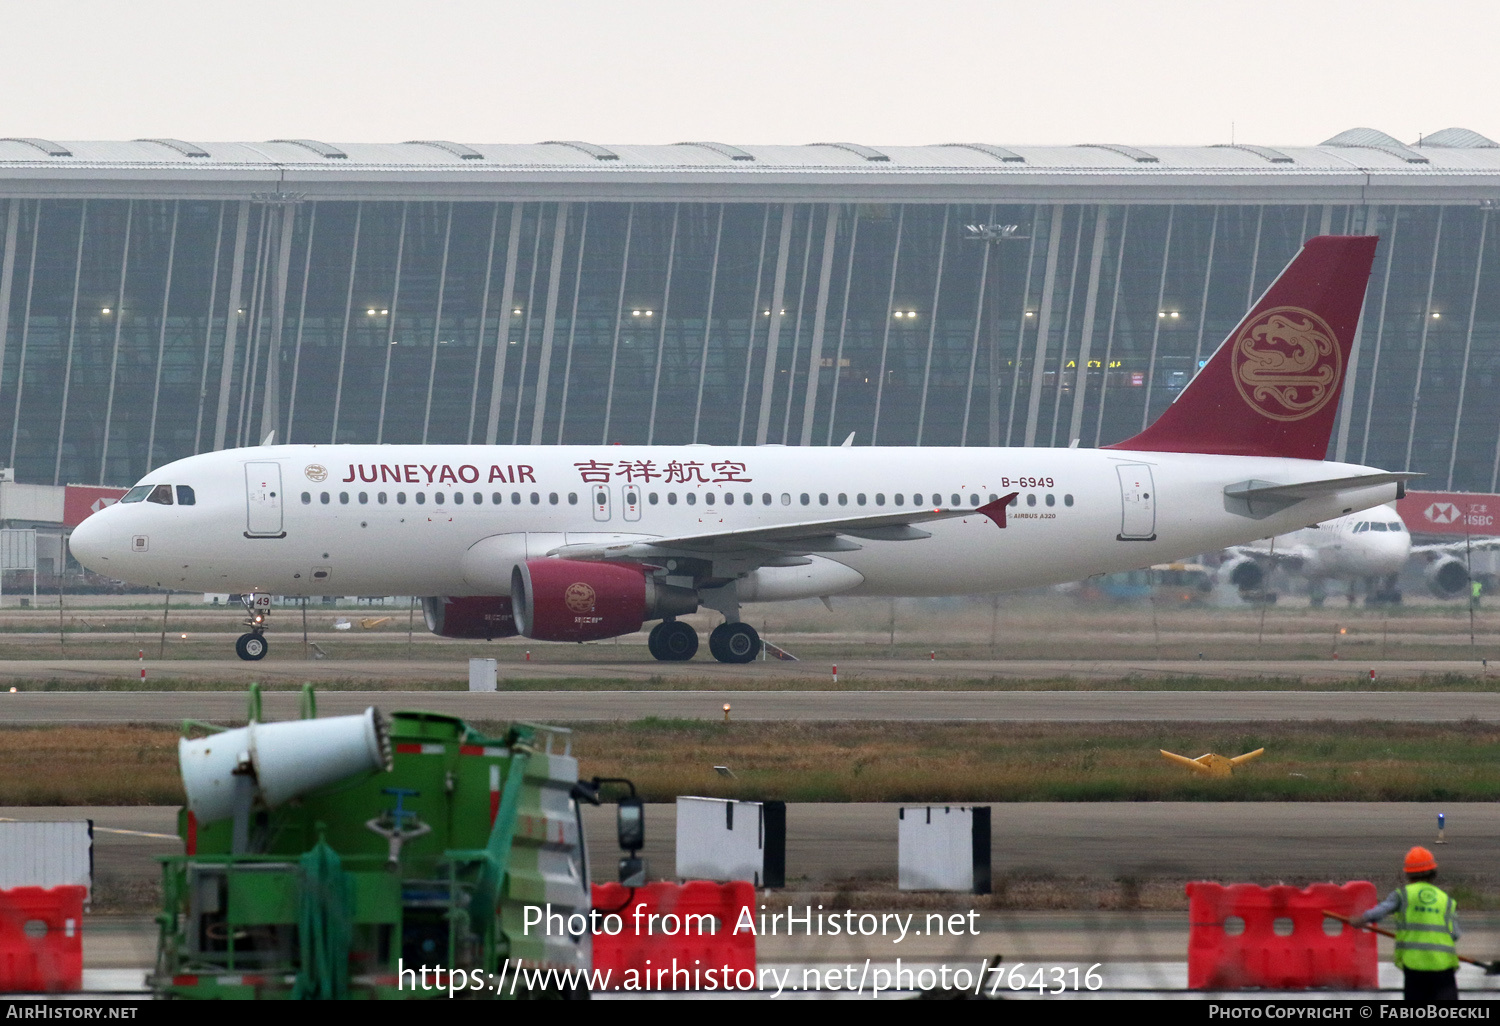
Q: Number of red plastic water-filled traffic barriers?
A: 3